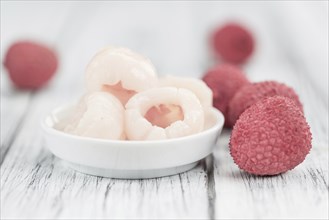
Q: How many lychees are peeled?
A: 4